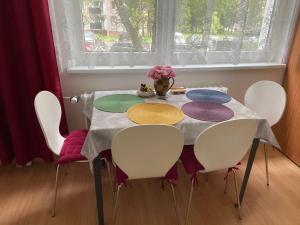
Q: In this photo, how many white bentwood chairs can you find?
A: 4